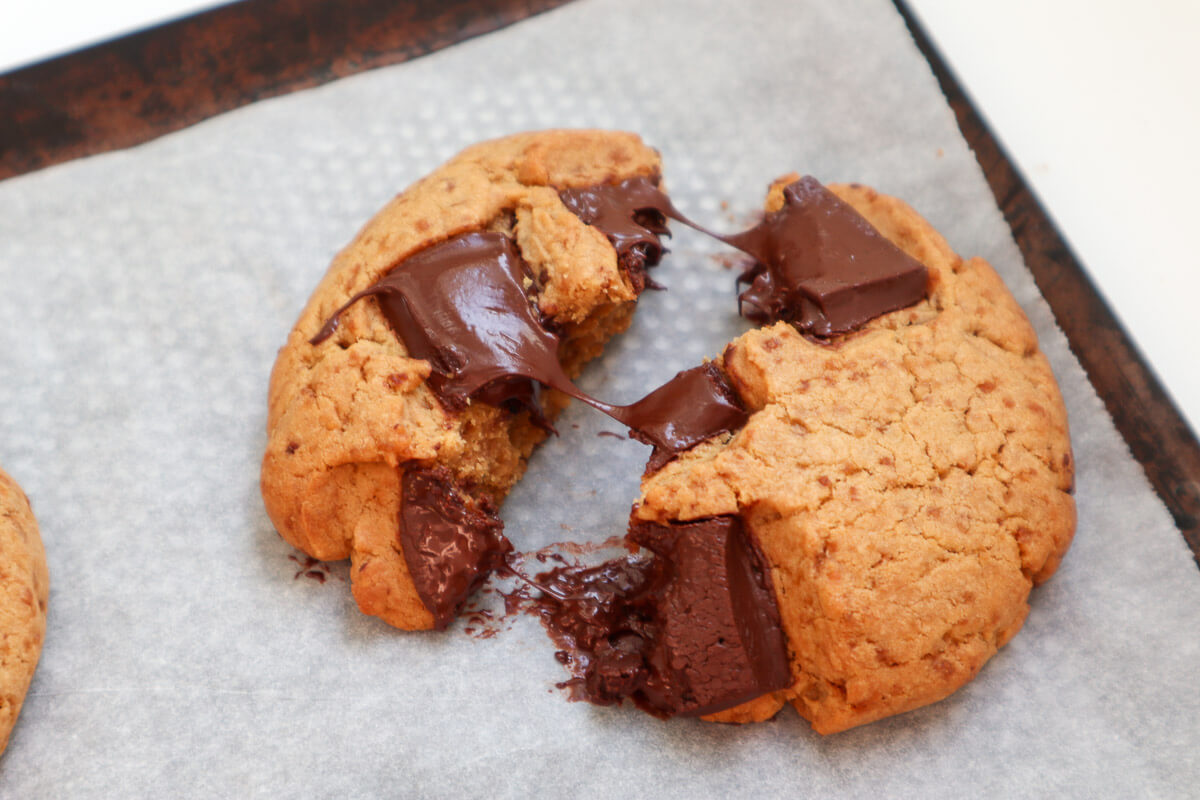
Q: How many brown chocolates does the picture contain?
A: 6